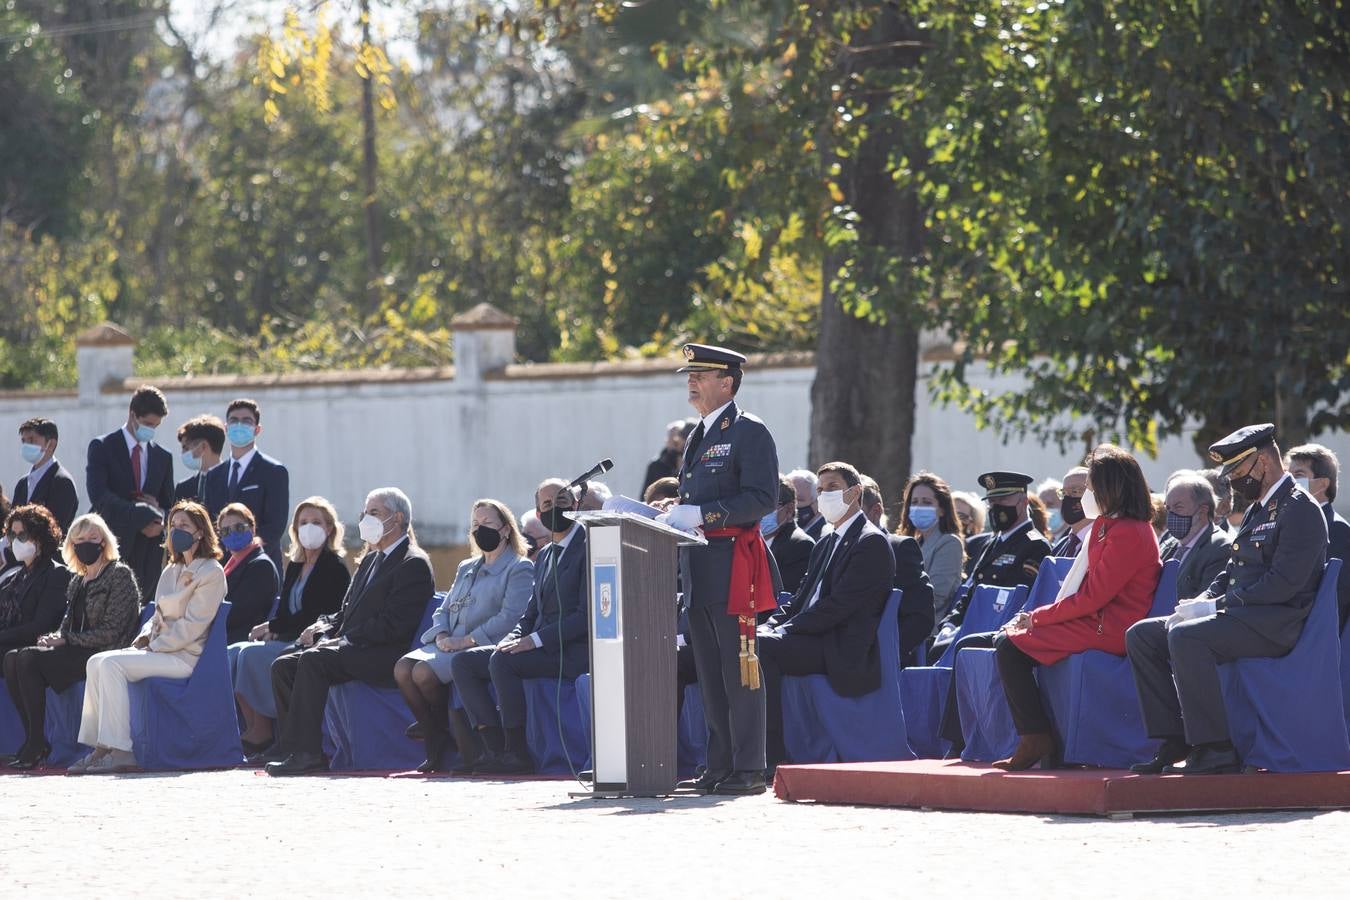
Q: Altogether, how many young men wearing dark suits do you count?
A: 4